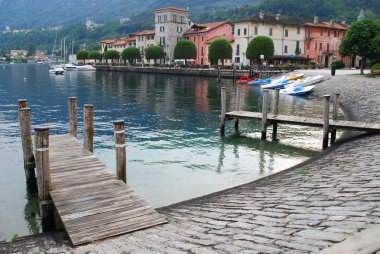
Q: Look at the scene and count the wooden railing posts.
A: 12